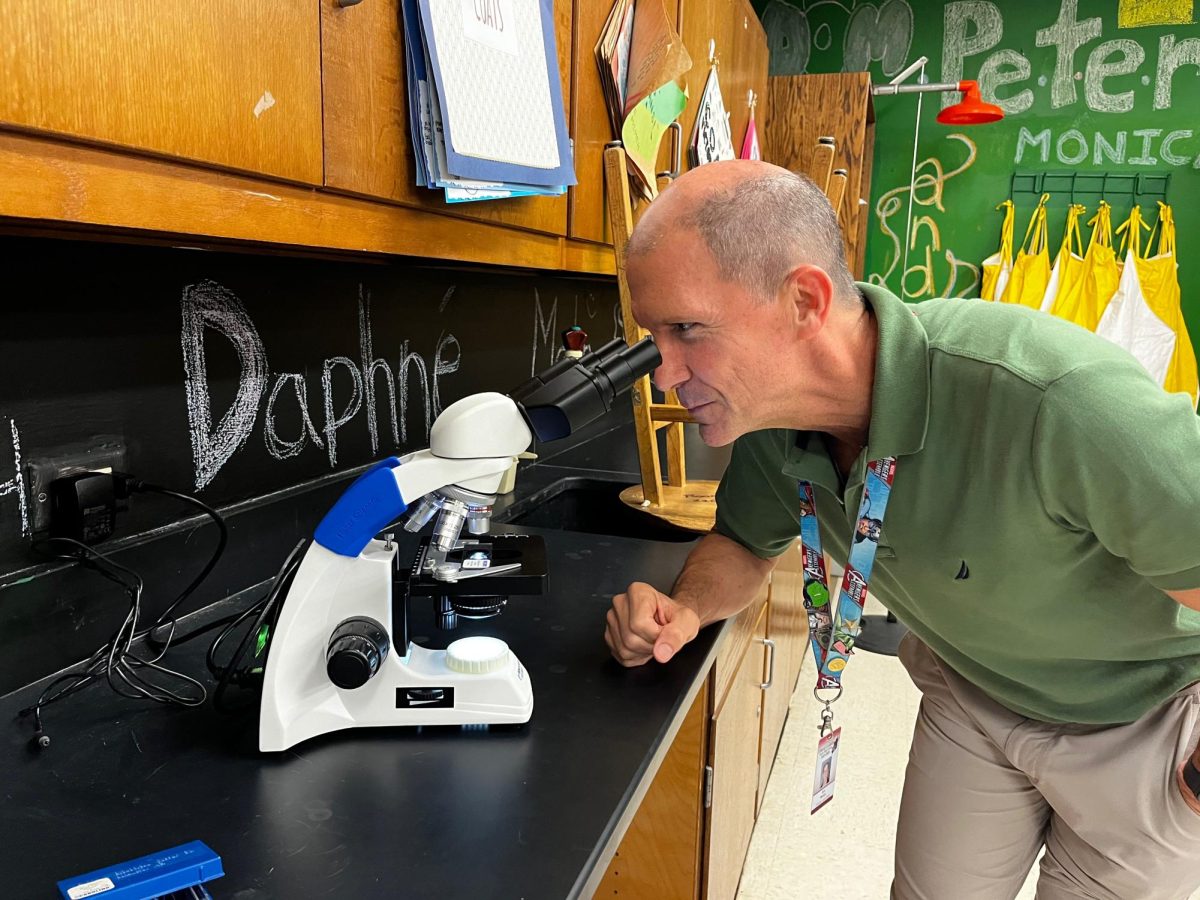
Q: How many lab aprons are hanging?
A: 6